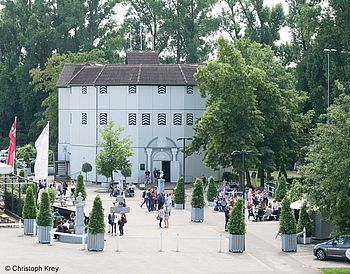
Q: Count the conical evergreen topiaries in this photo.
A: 11